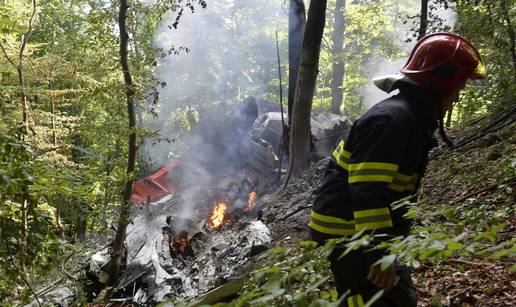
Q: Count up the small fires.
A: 3